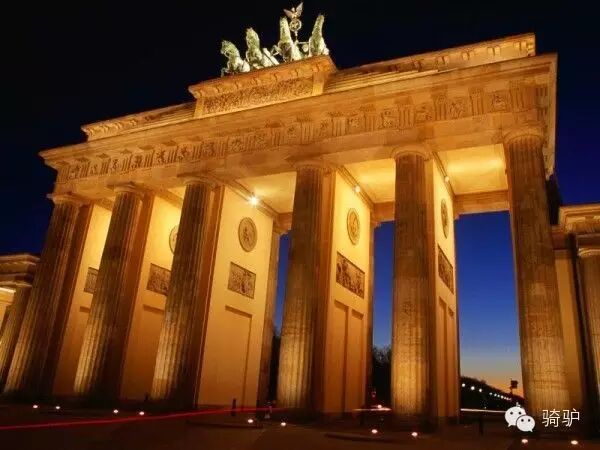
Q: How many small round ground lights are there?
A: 10